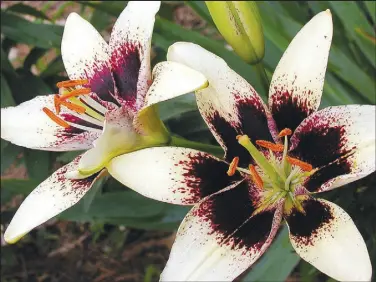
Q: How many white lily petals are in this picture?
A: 12